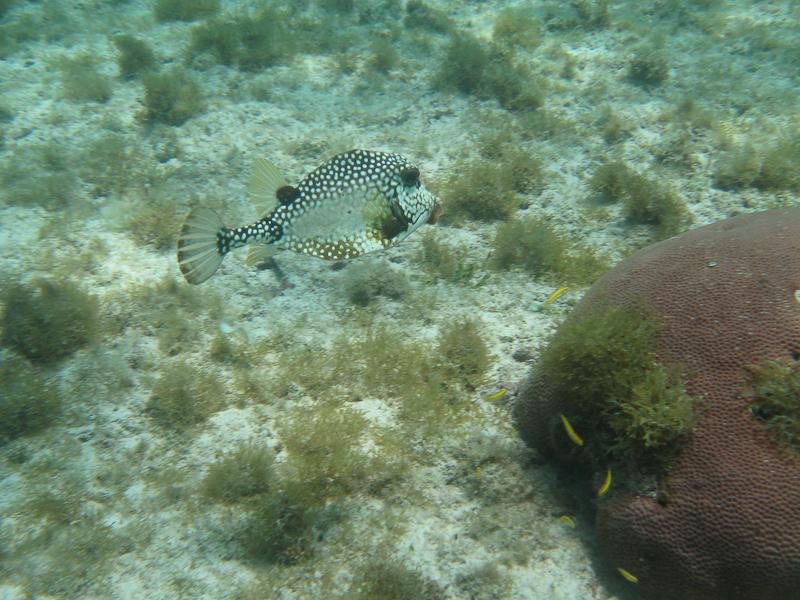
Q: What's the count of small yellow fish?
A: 6